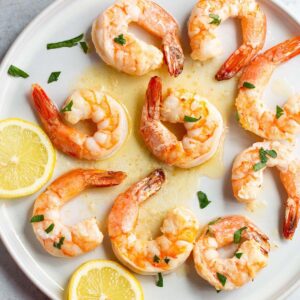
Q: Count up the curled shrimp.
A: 9